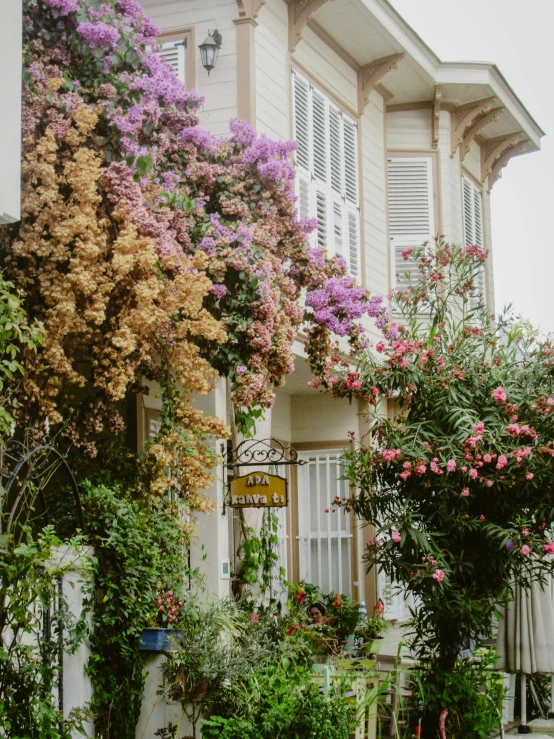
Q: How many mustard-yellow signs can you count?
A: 1